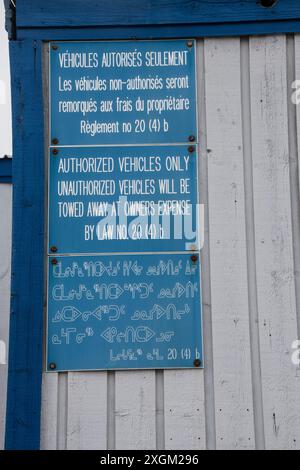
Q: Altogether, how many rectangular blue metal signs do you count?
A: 3